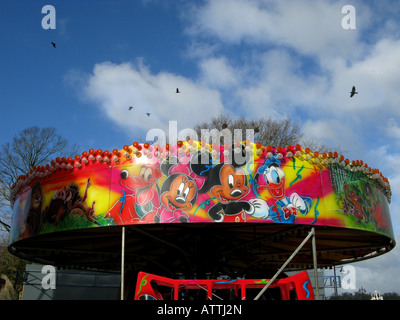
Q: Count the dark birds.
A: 5